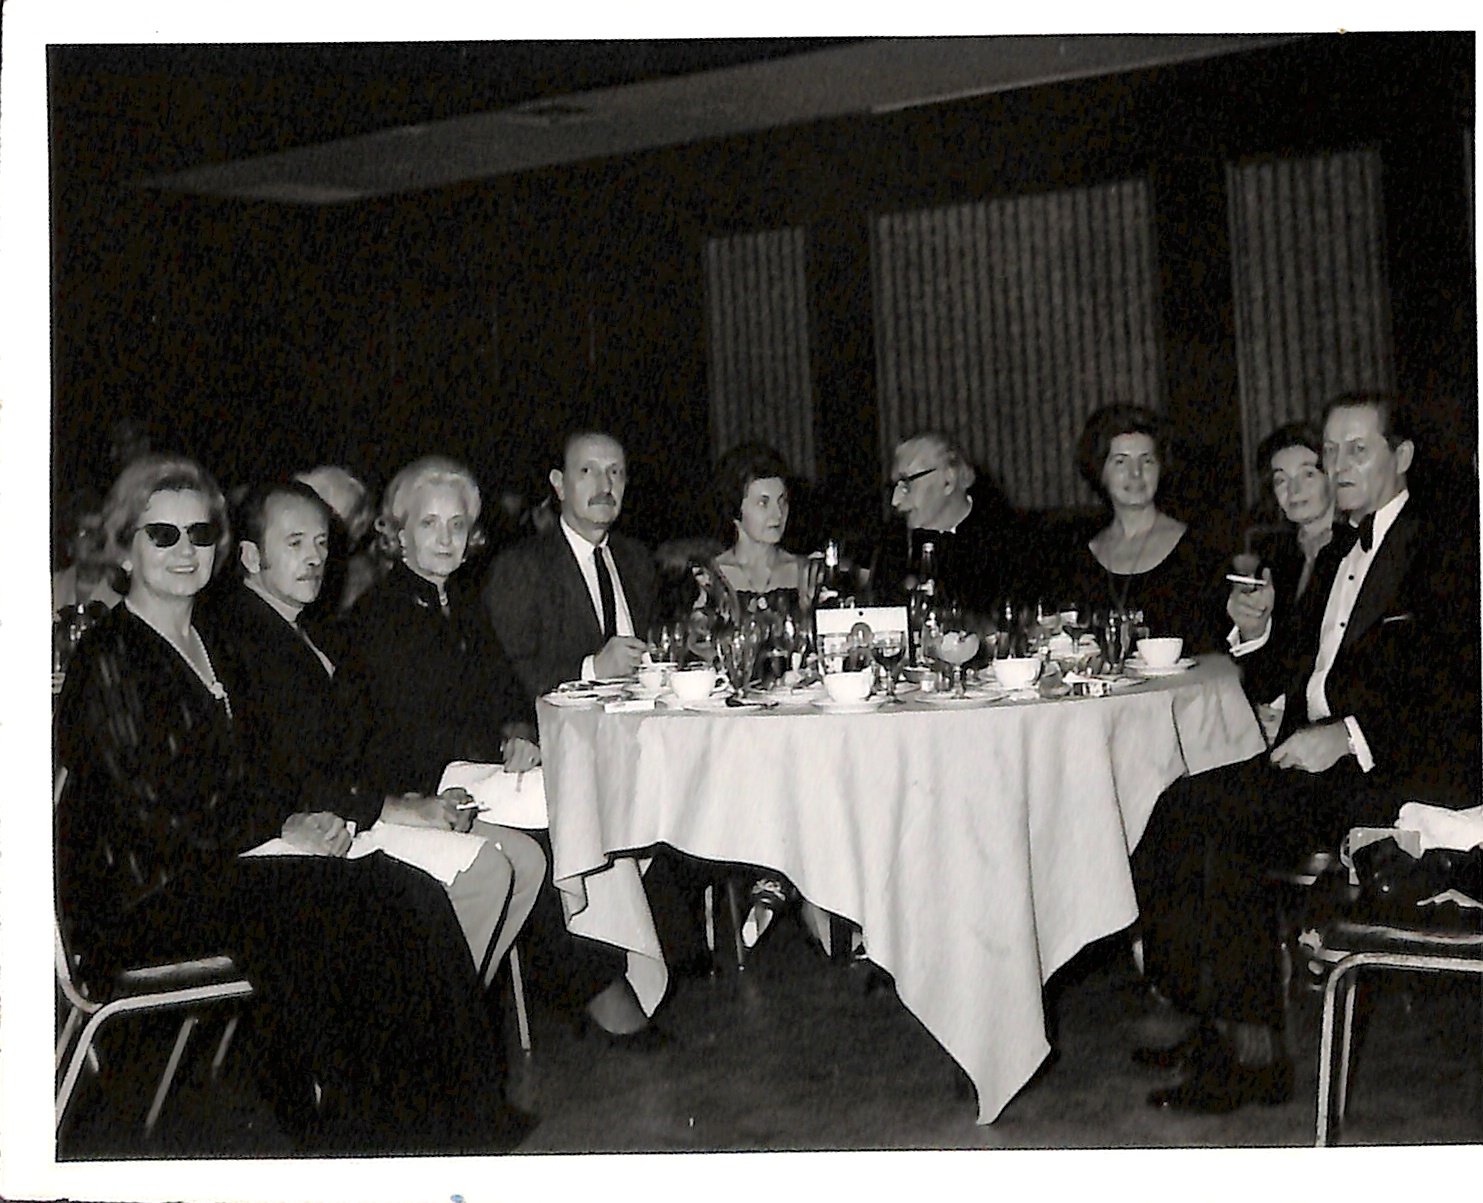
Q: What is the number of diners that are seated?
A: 9